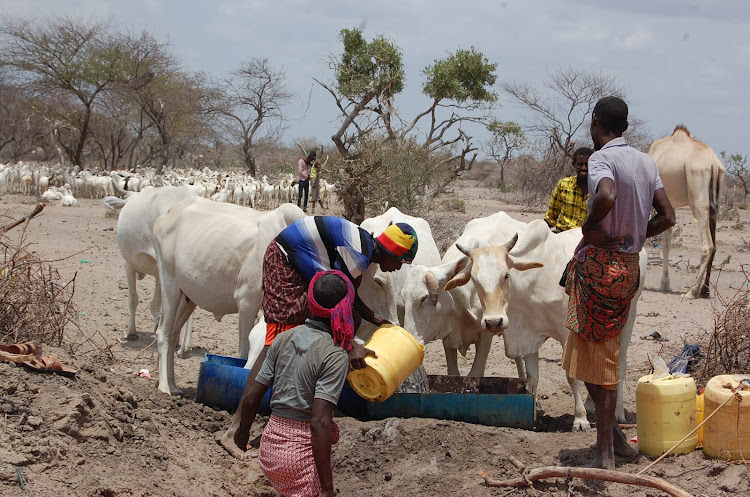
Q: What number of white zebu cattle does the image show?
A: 5